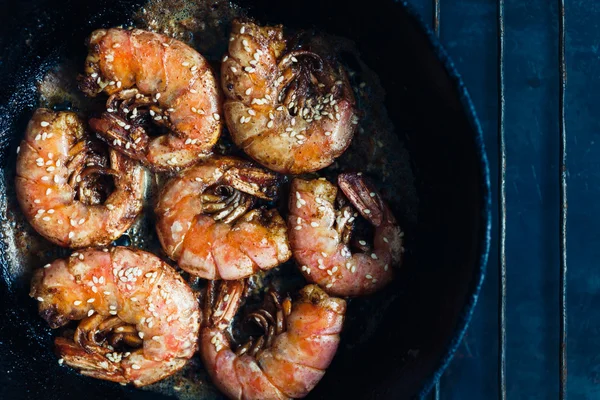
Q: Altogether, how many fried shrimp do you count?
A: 7